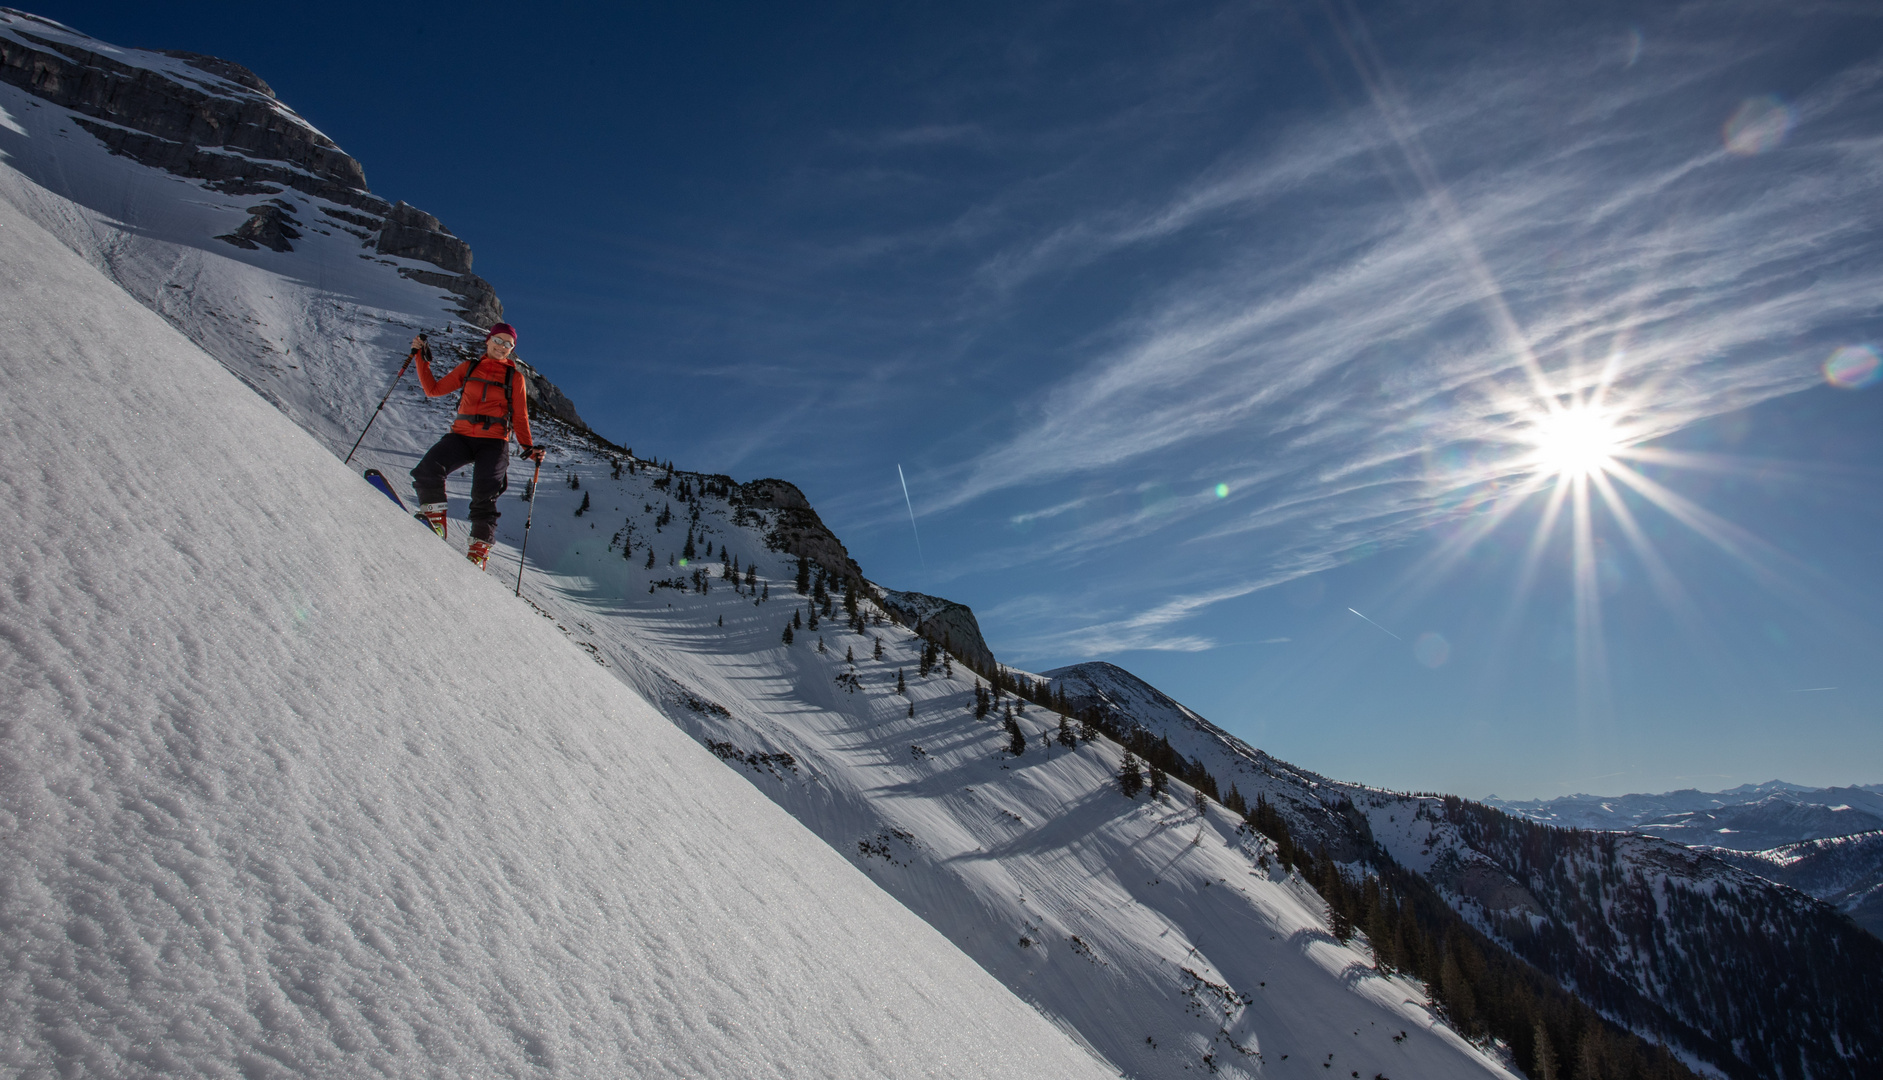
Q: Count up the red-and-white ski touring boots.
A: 2